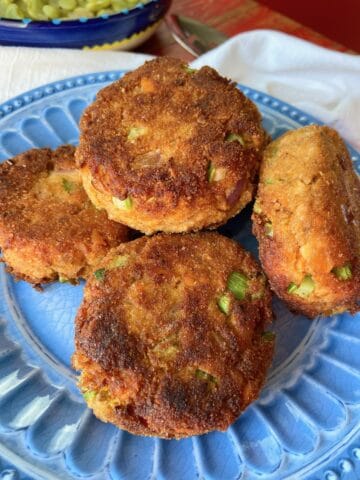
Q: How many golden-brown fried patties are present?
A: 4